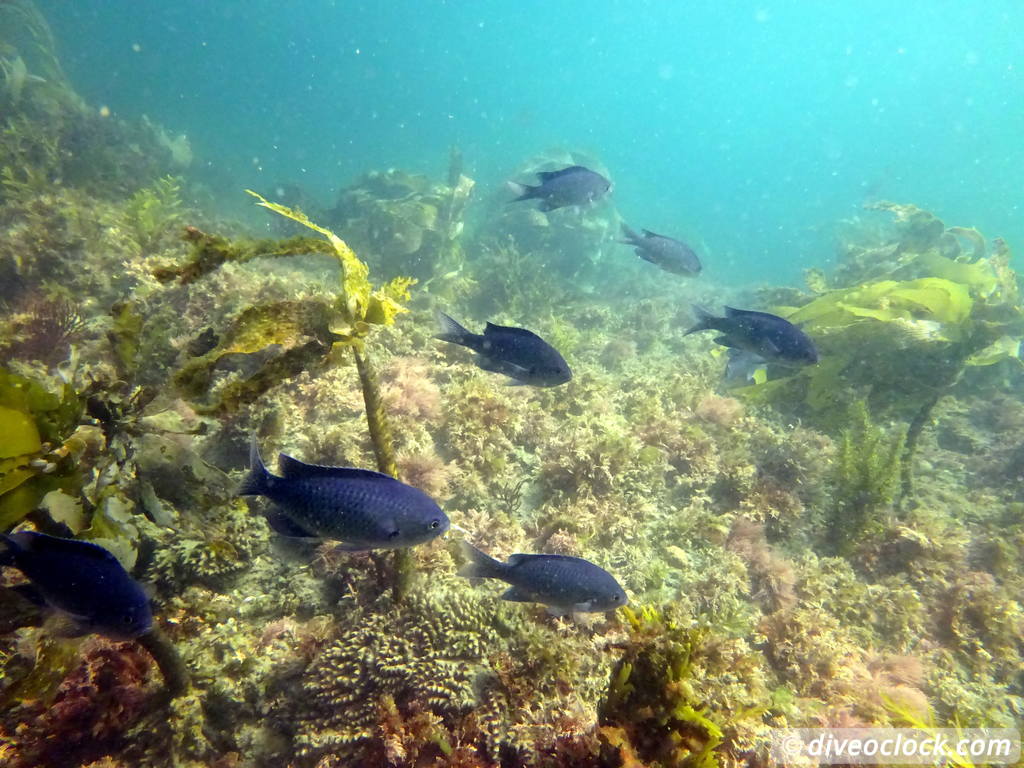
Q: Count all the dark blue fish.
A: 7